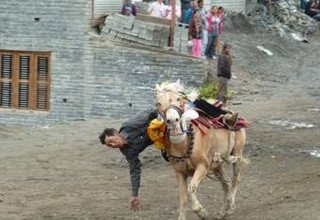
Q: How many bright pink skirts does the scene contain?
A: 1